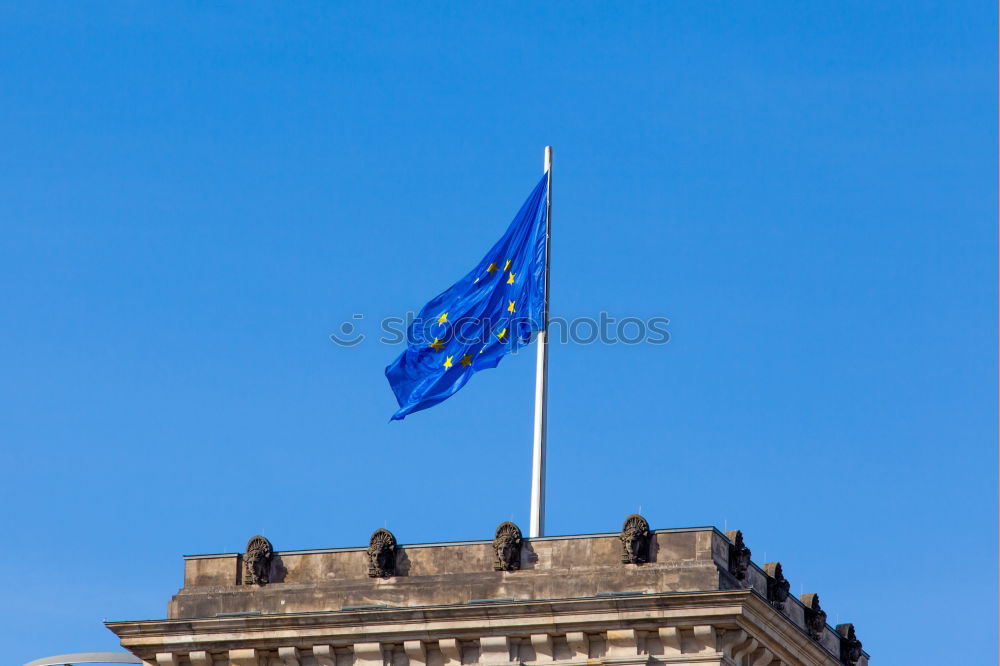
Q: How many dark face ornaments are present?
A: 8